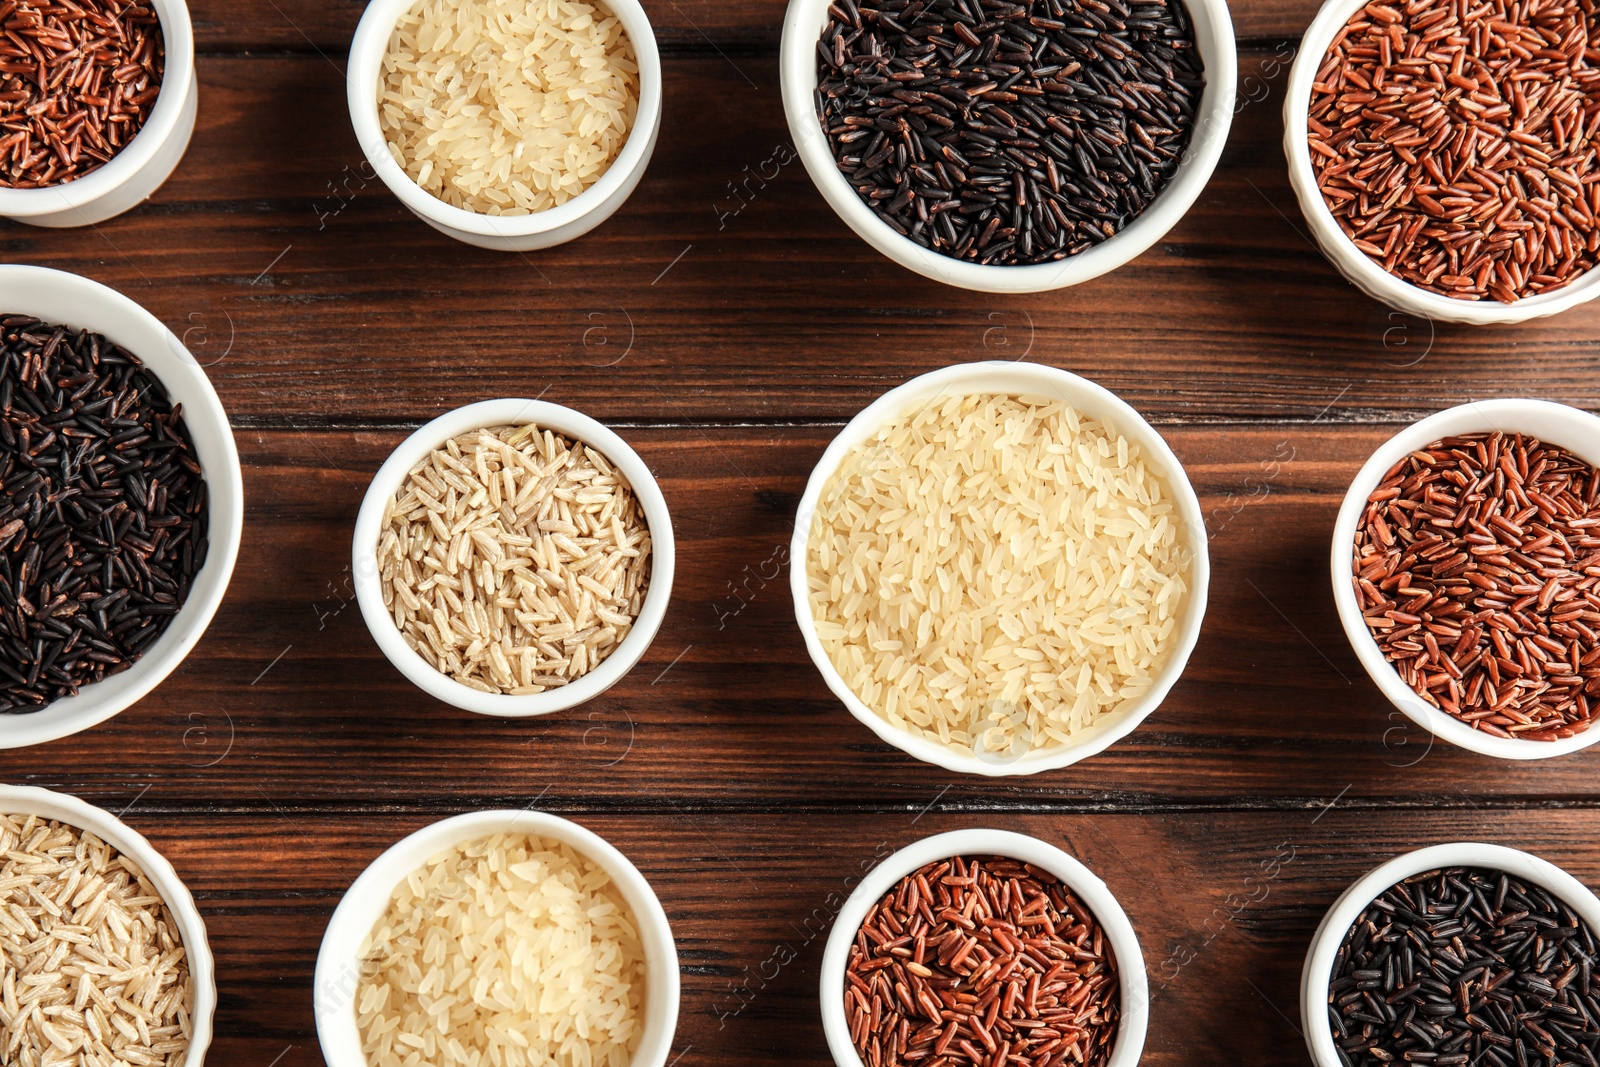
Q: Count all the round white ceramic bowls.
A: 12